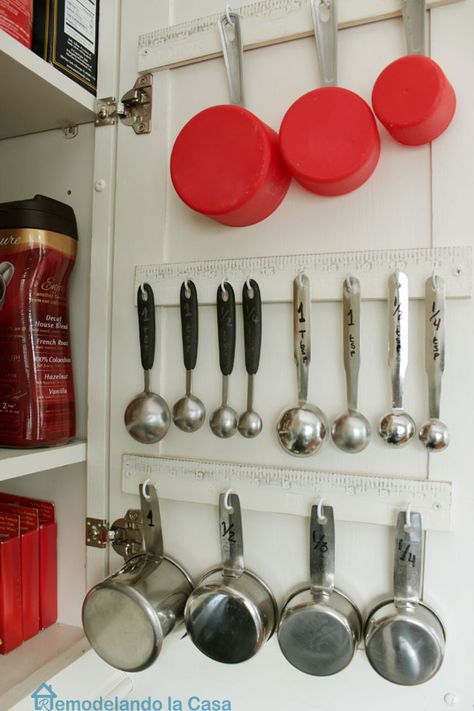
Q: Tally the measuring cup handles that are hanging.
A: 7